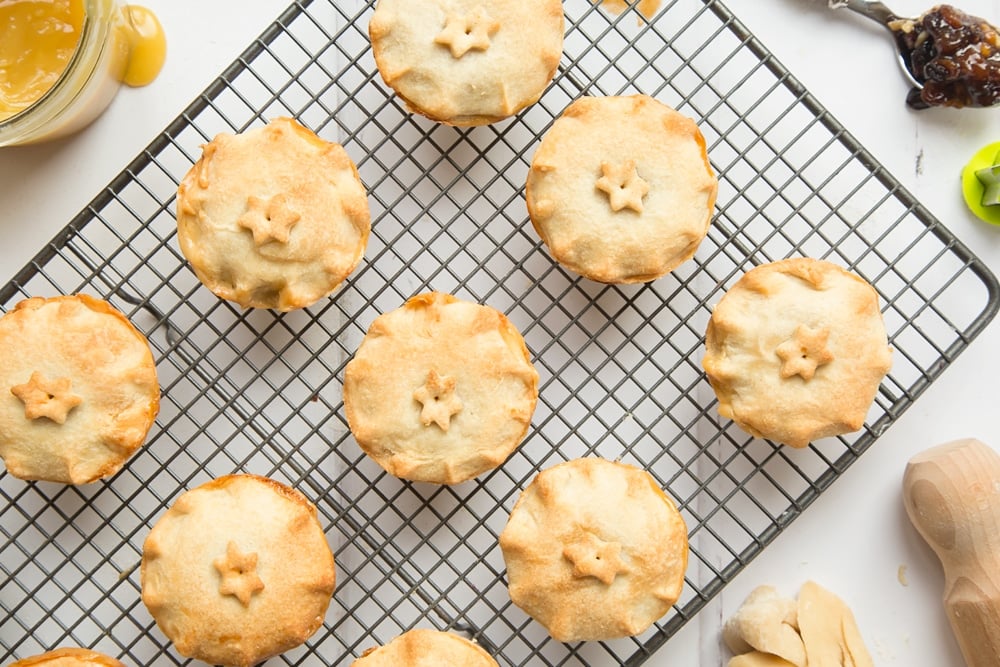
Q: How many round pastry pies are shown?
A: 10